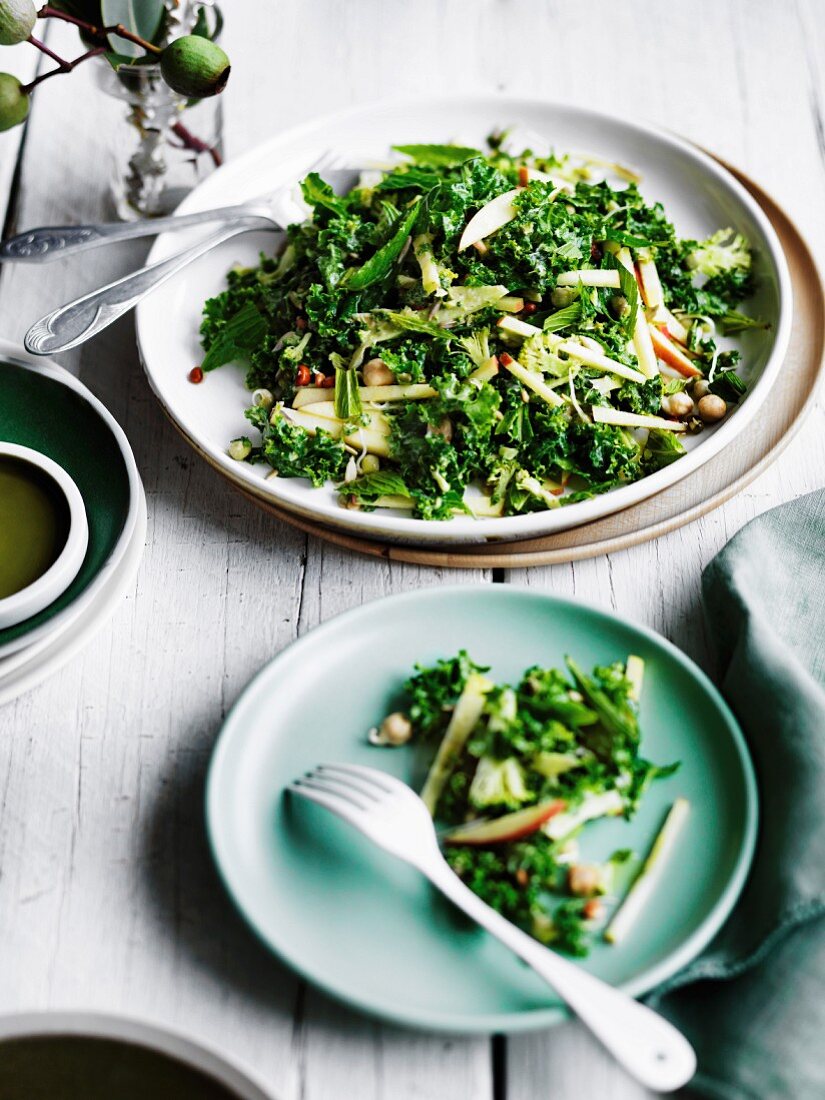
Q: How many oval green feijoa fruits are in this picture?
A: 3